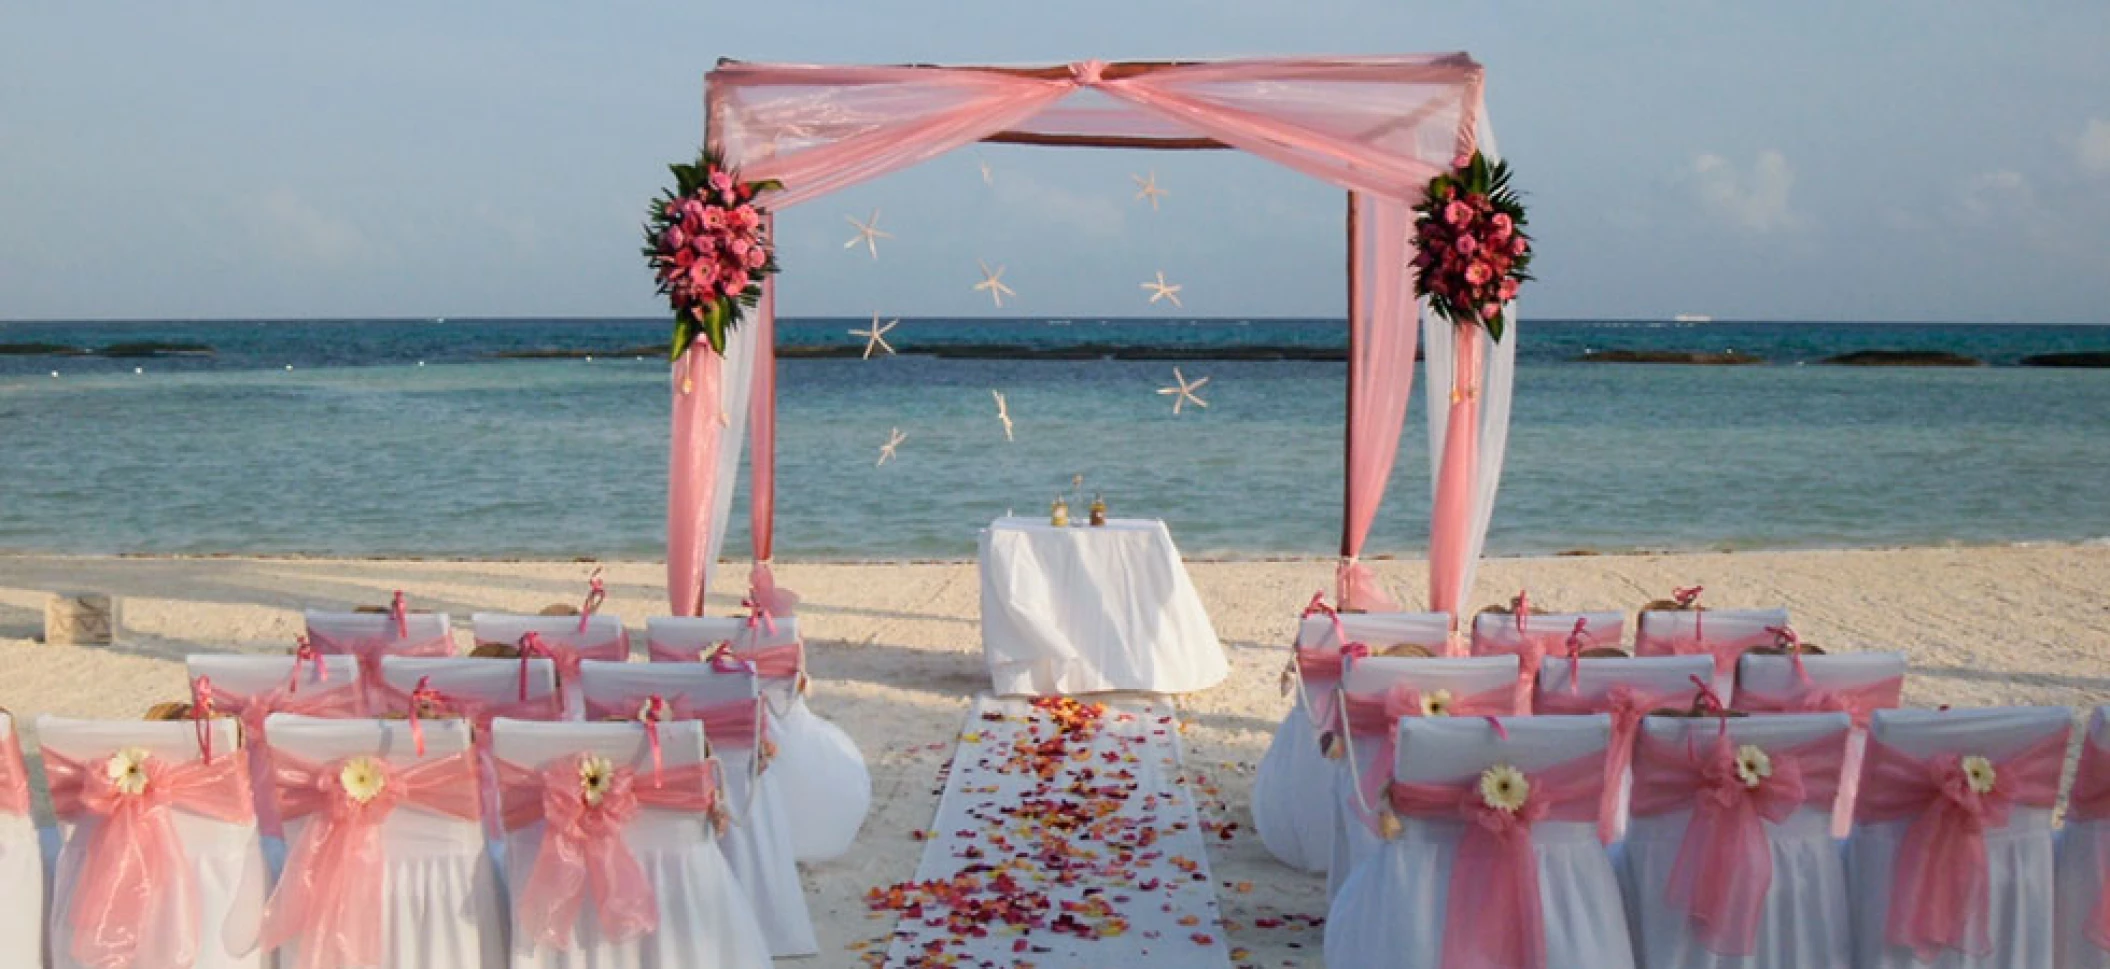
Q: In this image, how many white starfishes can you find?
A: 9